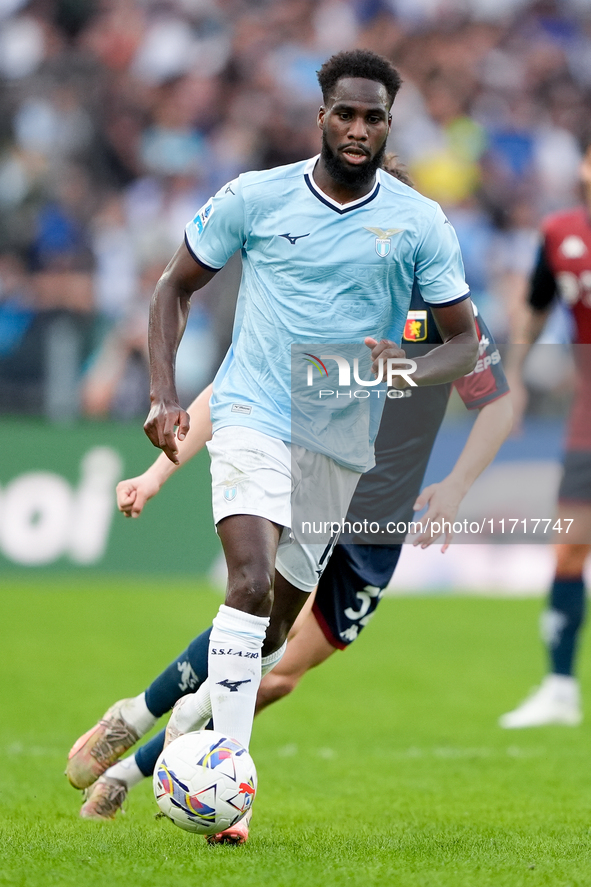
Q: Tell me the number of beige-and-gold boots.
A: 2